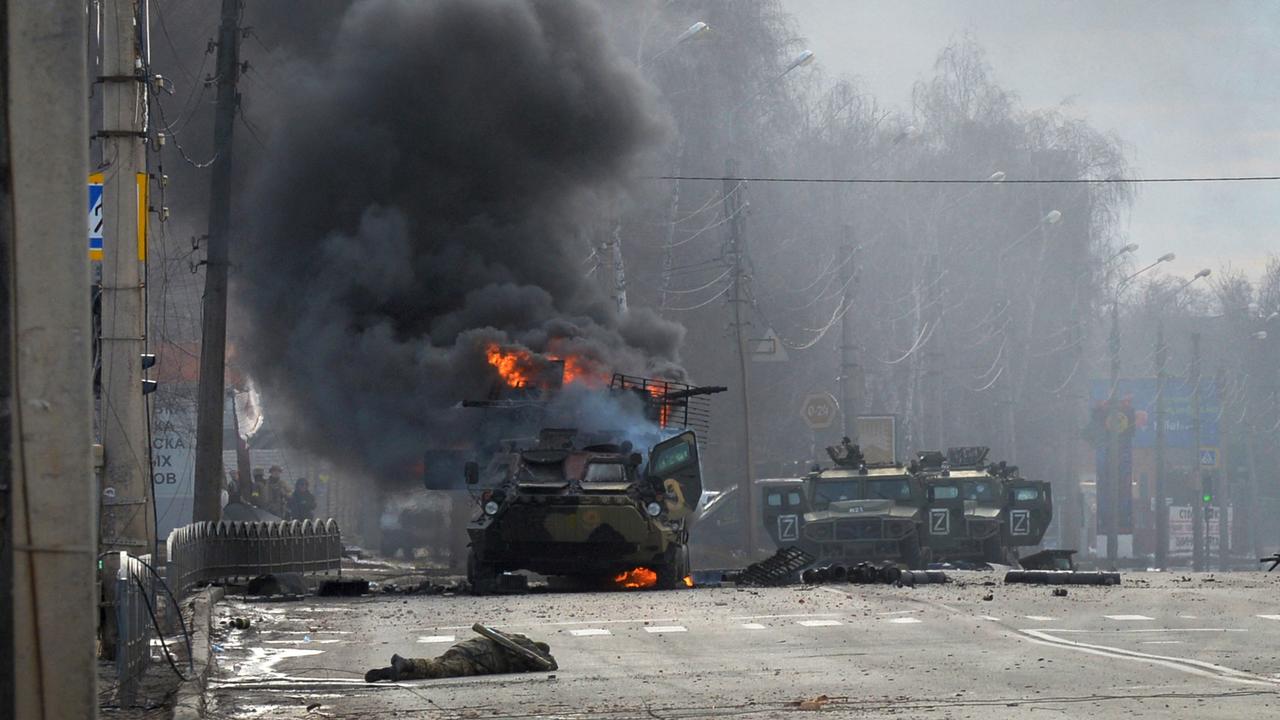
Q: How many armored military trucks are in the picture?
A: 3